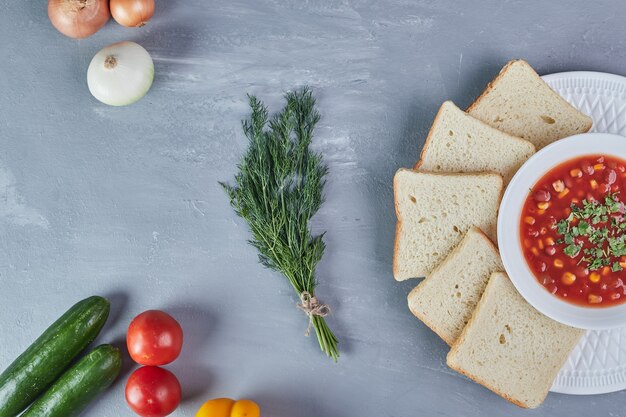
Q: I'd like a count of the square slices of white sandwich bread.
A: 5